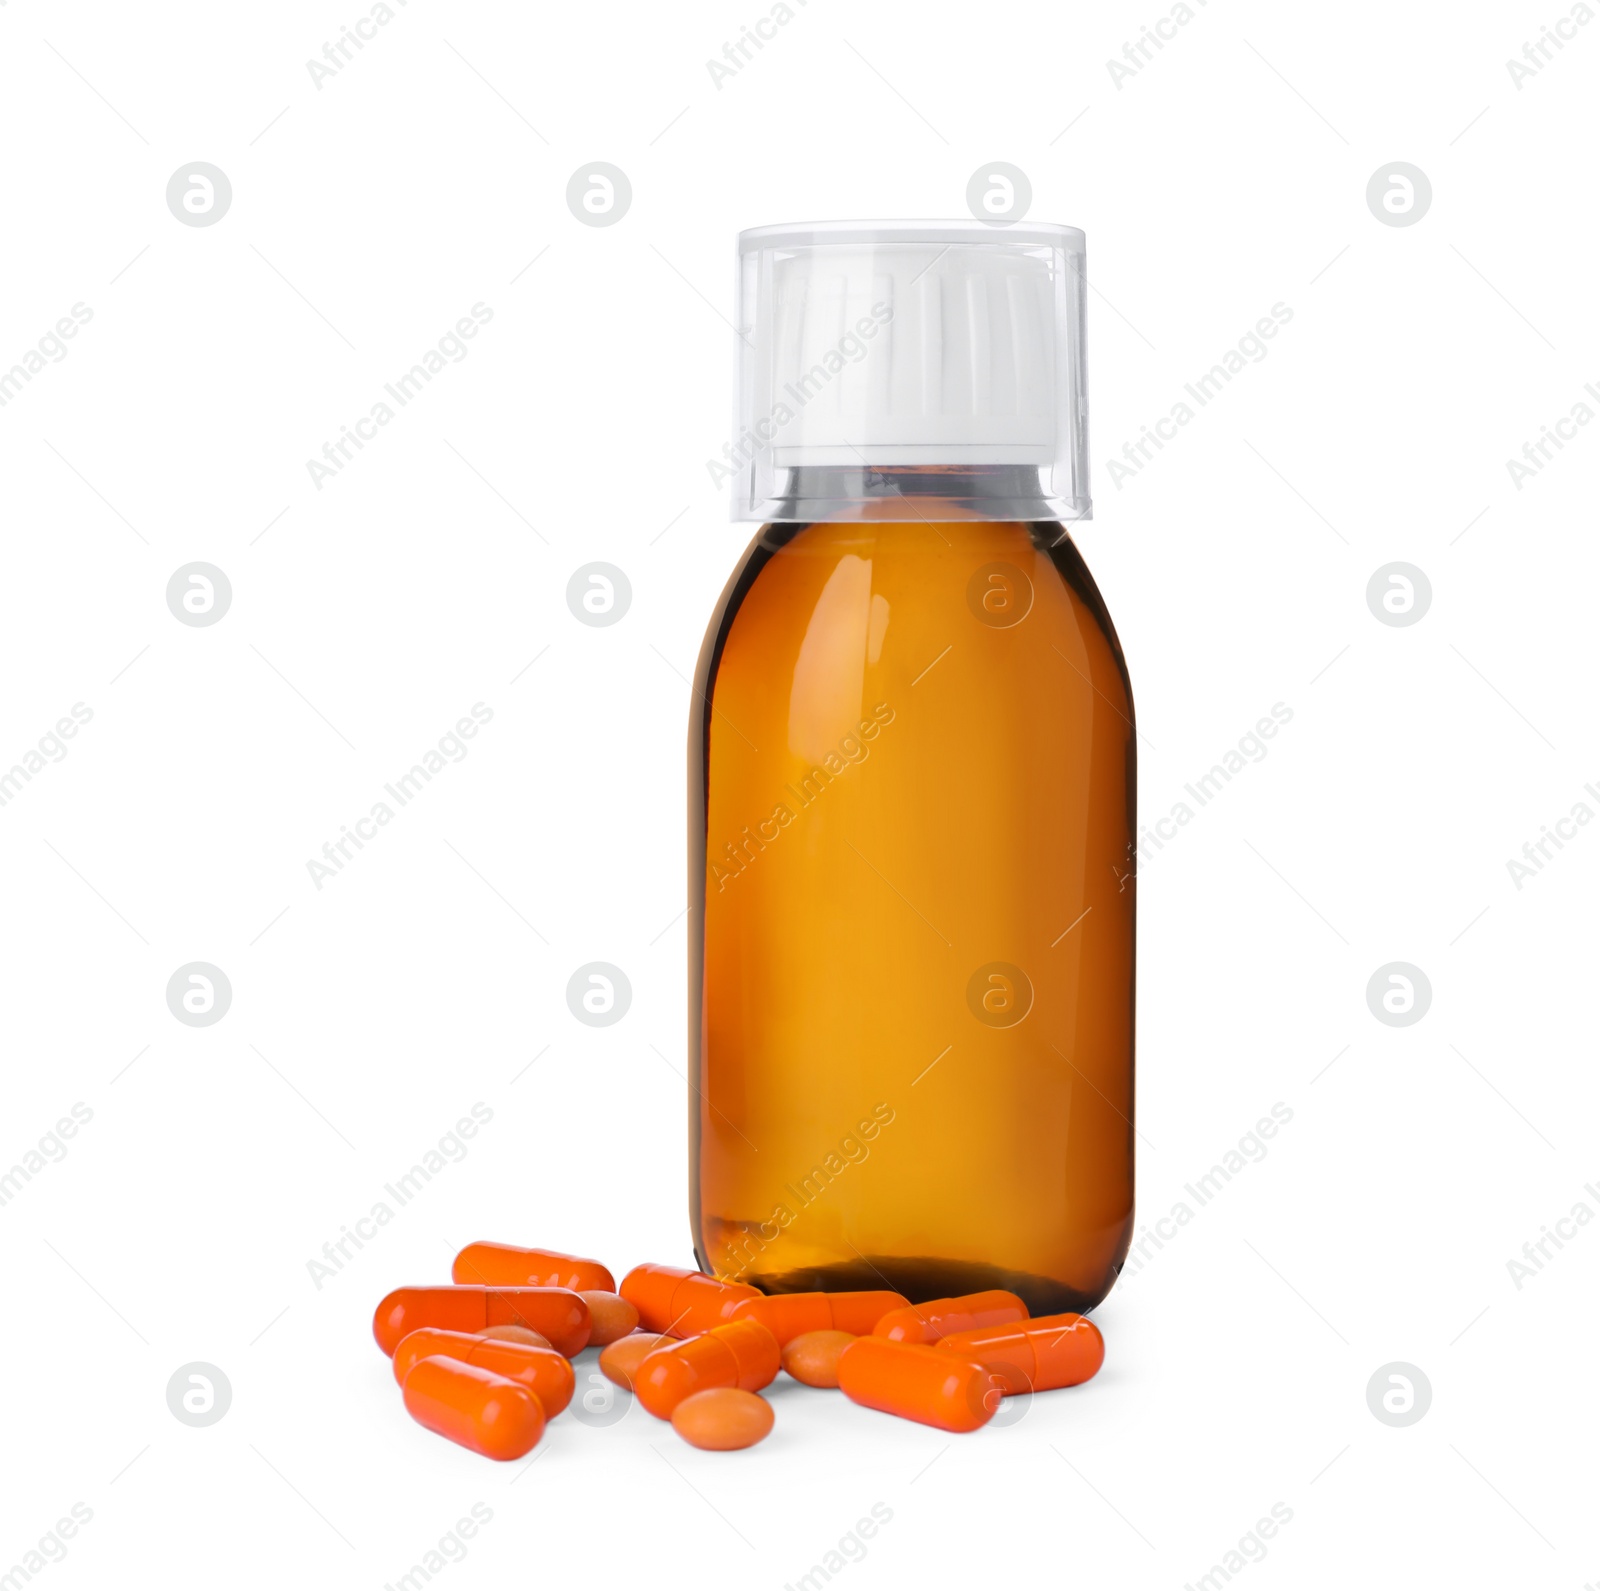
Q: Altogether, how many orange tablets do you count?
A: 5